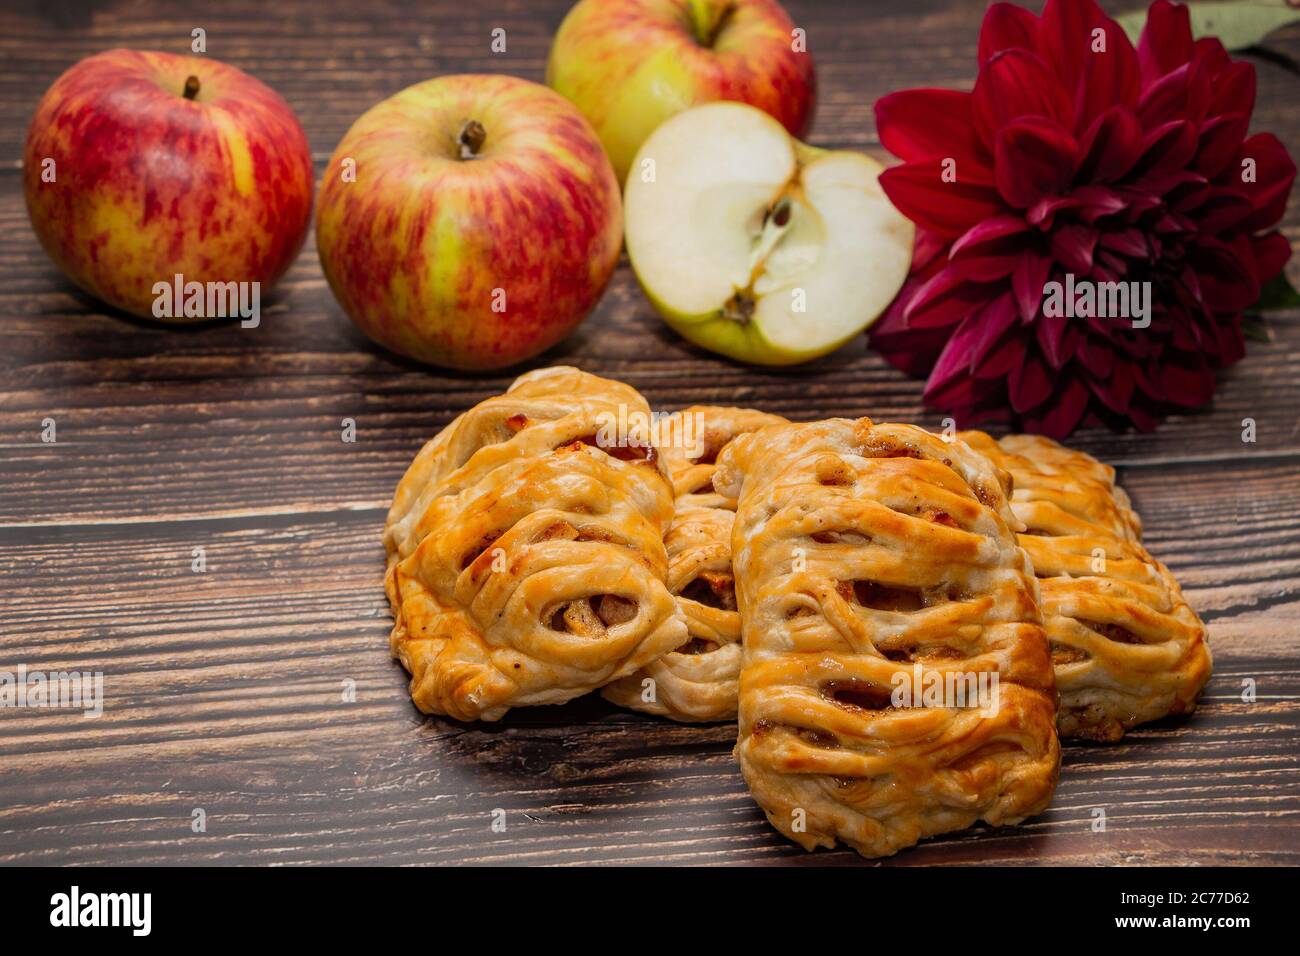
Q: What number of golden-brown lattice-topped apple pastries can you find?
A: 4